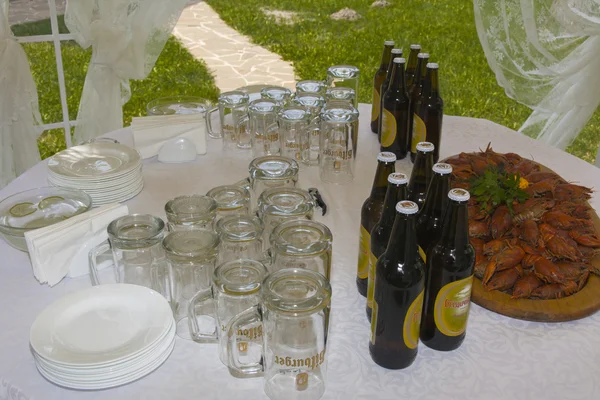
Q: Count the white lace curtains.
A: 3